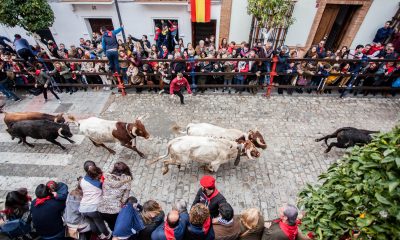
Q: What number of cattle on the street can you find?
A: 6